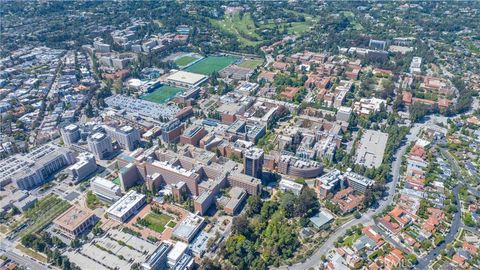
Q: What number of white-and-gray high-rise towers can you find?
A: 3